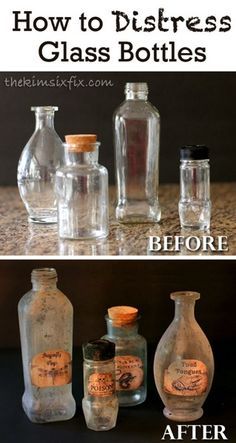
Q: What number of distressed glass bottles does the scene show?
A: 4